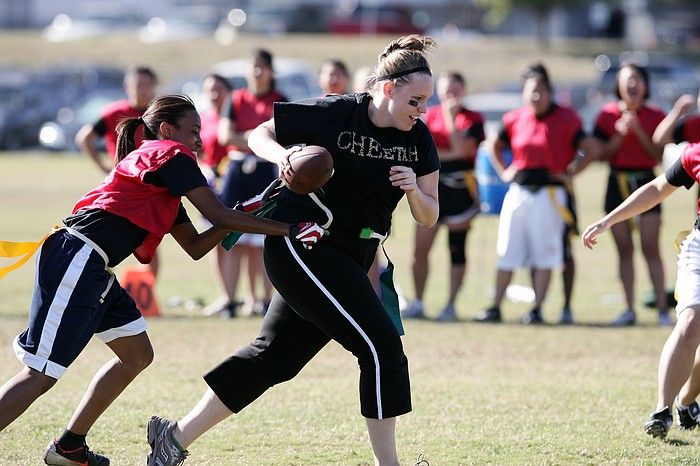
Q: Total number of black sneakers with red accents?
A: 1